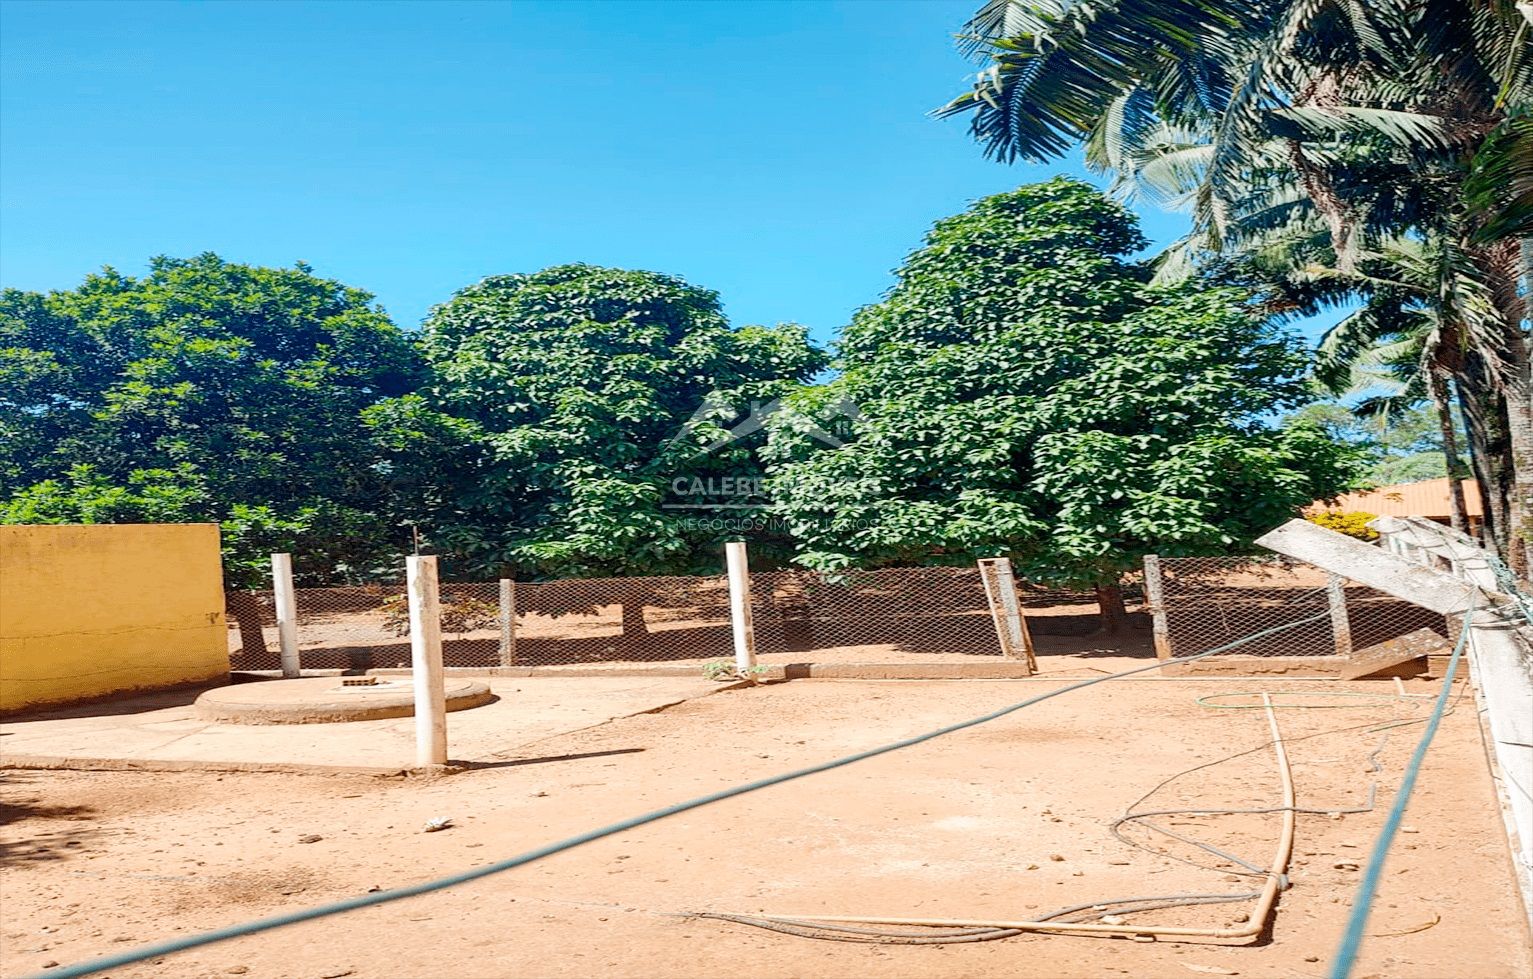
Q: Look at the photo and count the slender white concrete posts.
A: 3